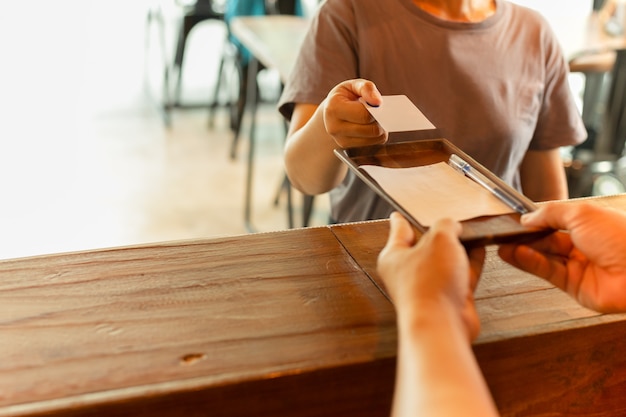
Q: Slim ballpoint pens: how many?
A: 1